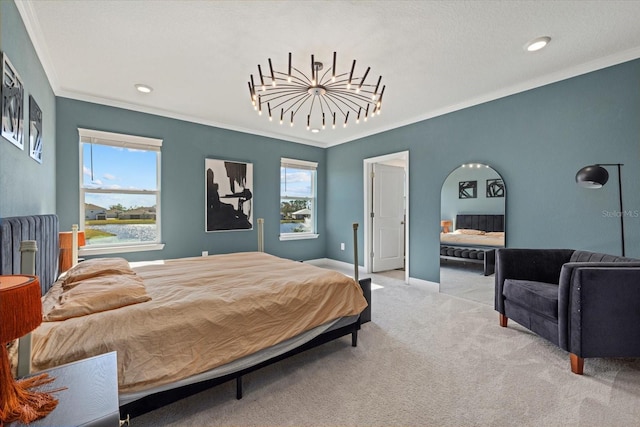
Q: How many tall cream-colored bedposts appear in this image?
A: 4